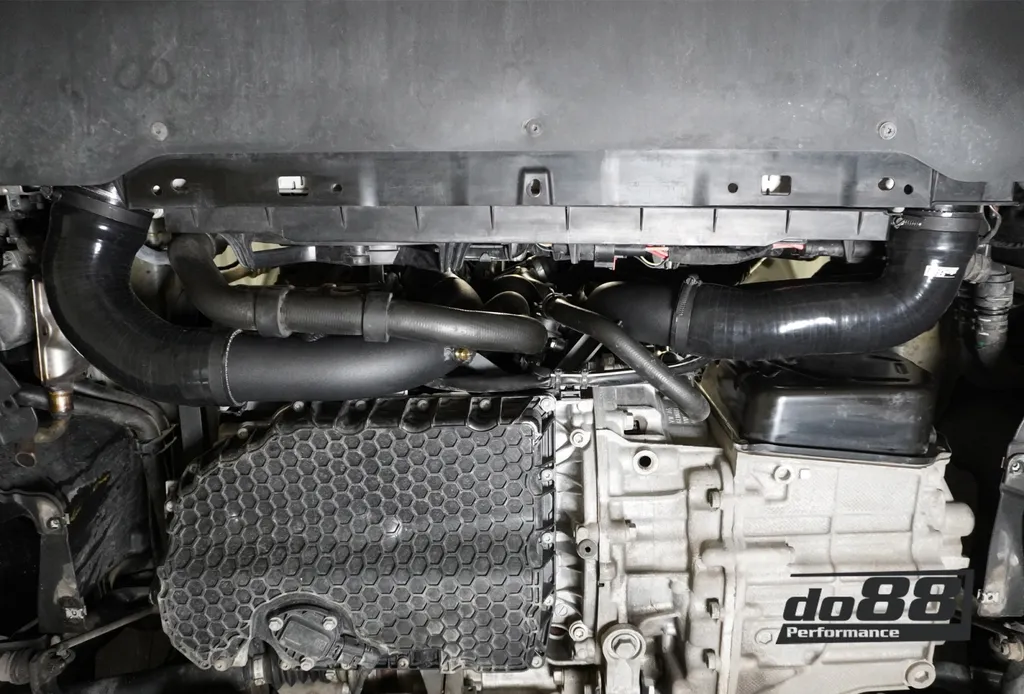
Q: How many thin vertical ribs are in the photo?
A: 10